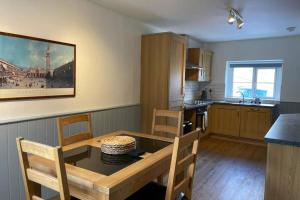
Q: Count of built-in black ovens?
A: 1